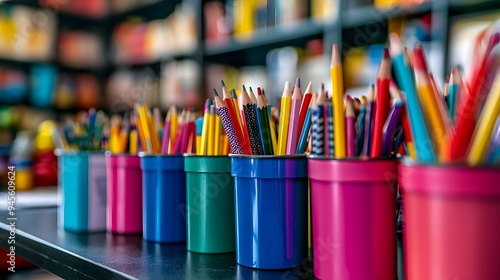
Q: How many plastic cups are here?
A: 7